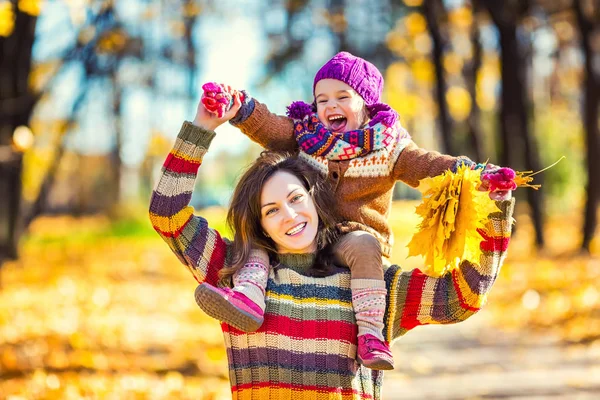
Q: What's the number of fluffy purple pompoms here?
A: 1